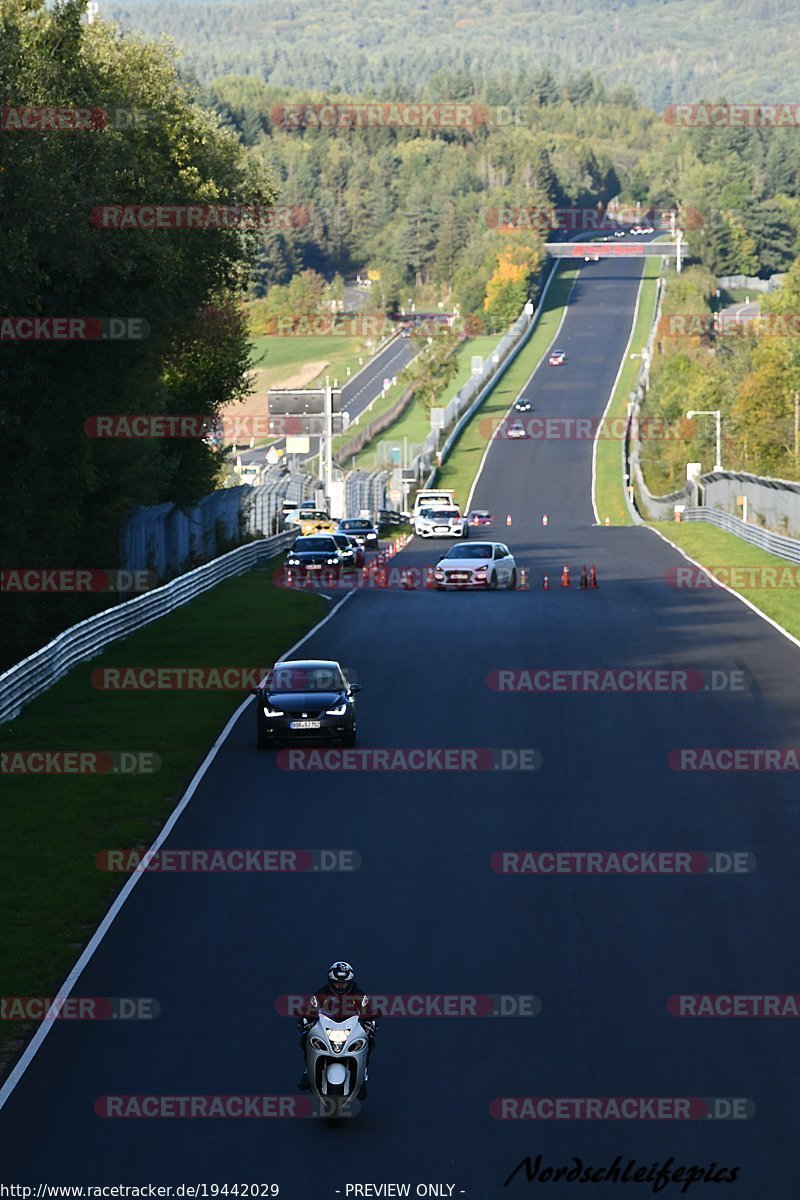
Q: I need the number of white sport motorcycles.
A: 1